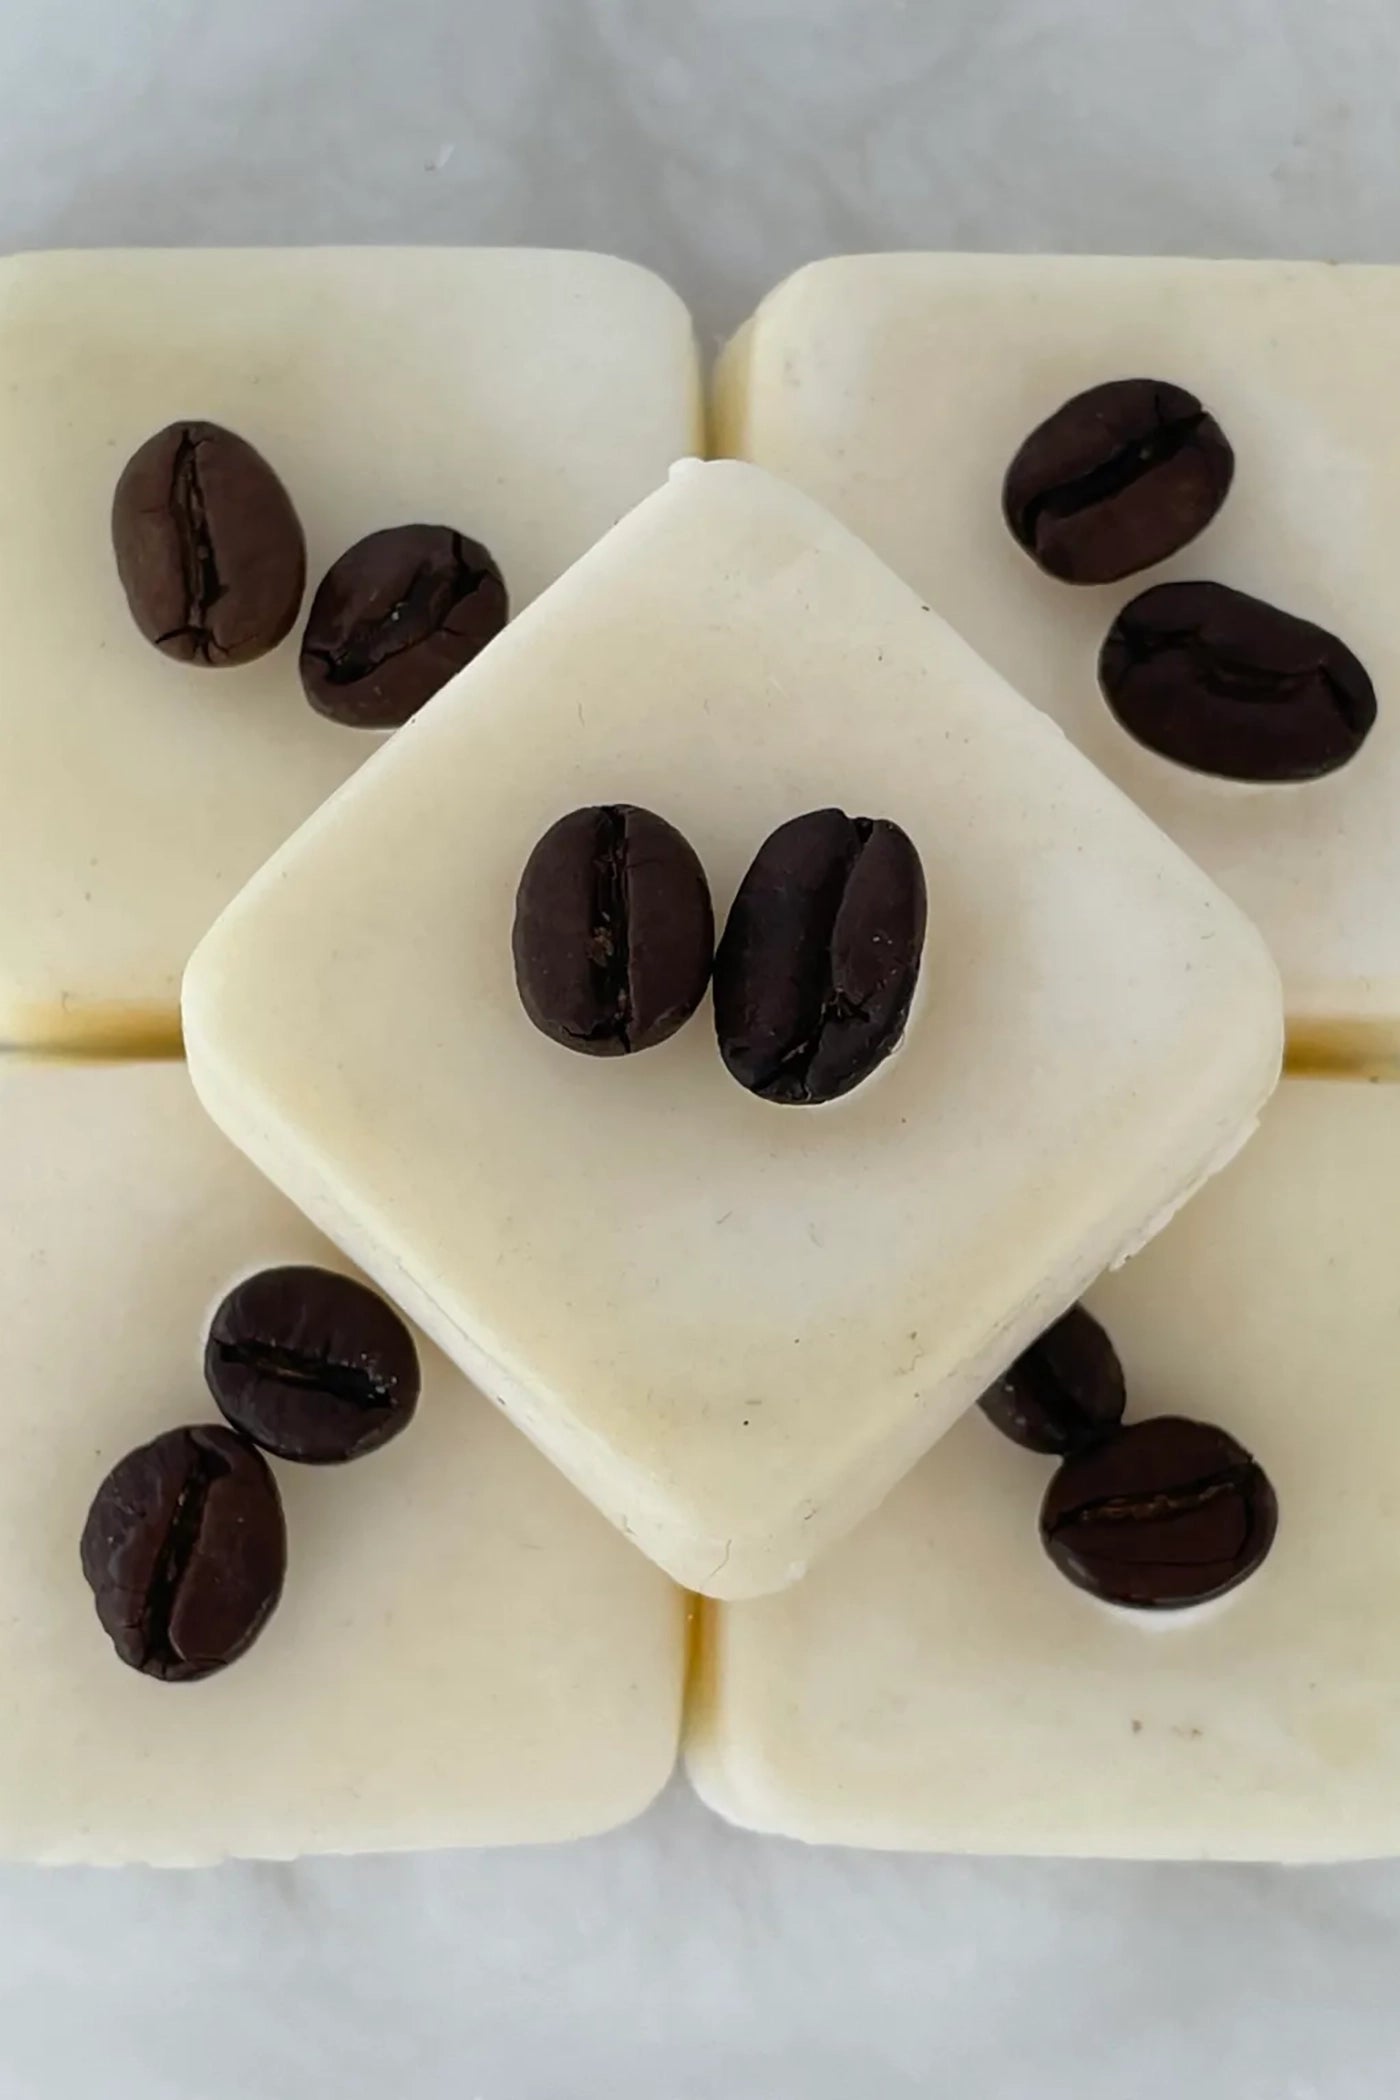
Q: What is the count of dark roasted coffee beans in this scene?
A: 10